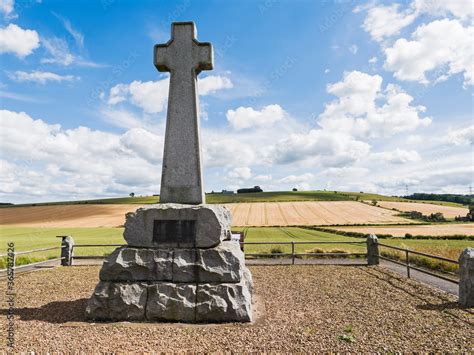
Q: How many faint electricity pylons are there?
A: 2